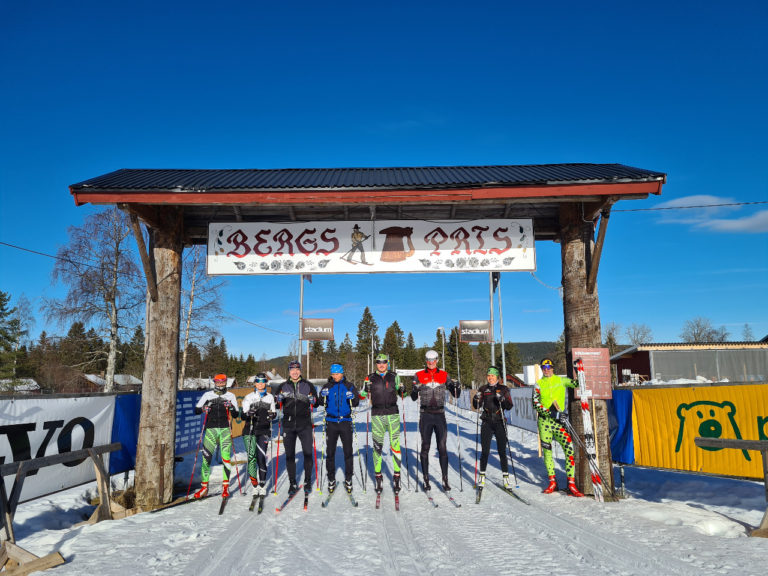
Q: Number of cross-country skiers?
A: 8